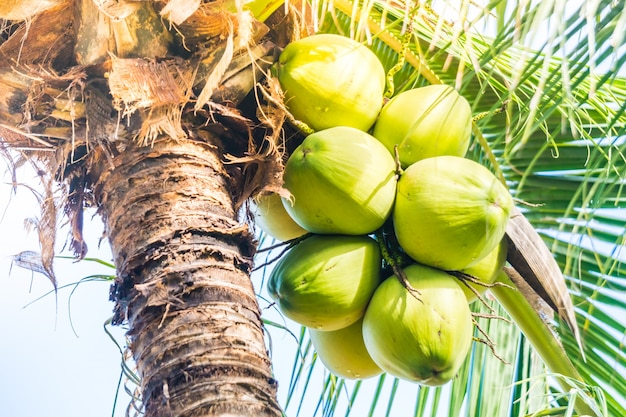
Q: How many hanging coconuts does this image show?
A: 9